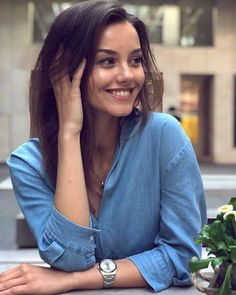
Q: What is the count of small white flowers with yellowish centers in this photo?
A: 2